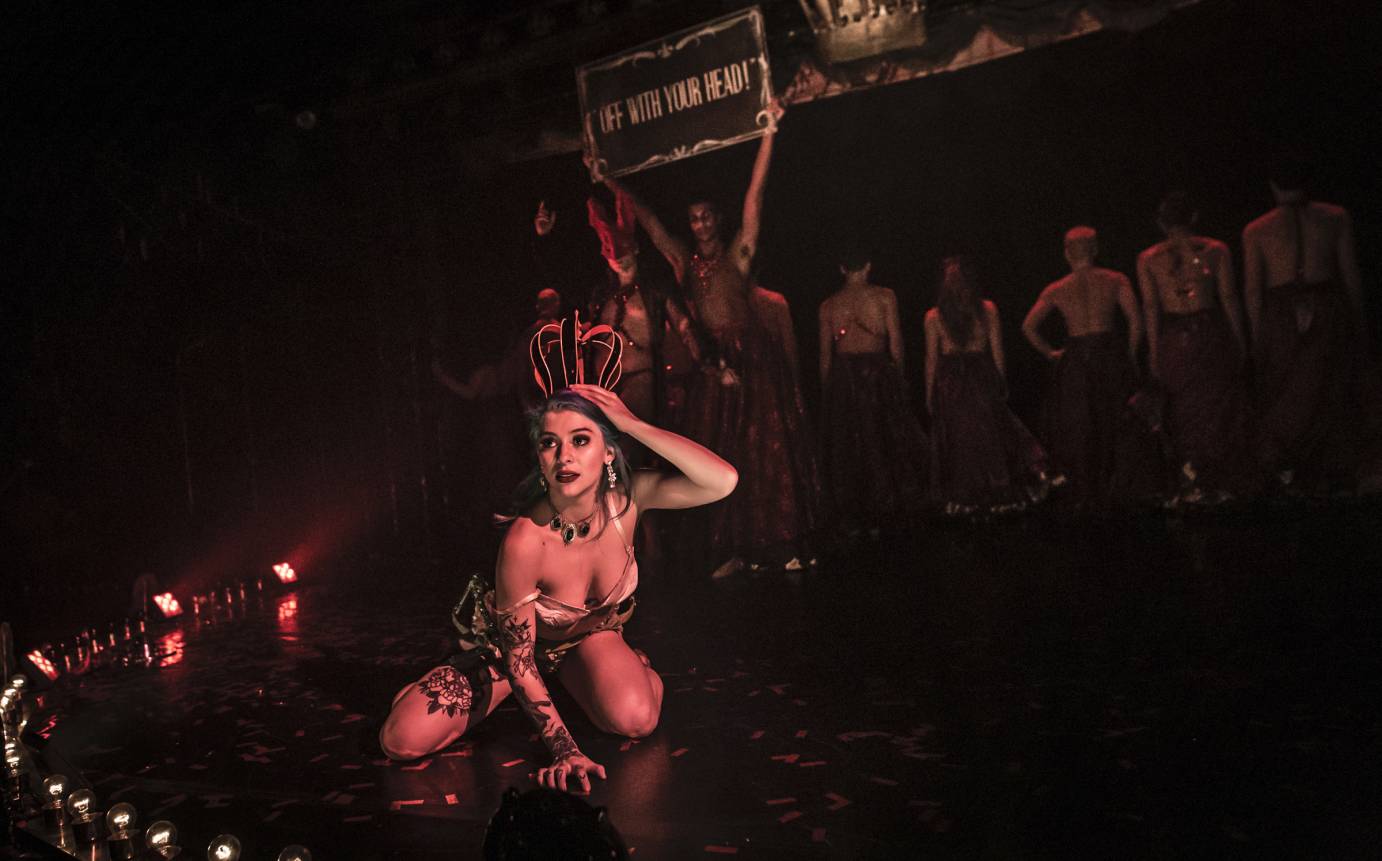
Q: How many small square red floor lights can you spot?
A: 3